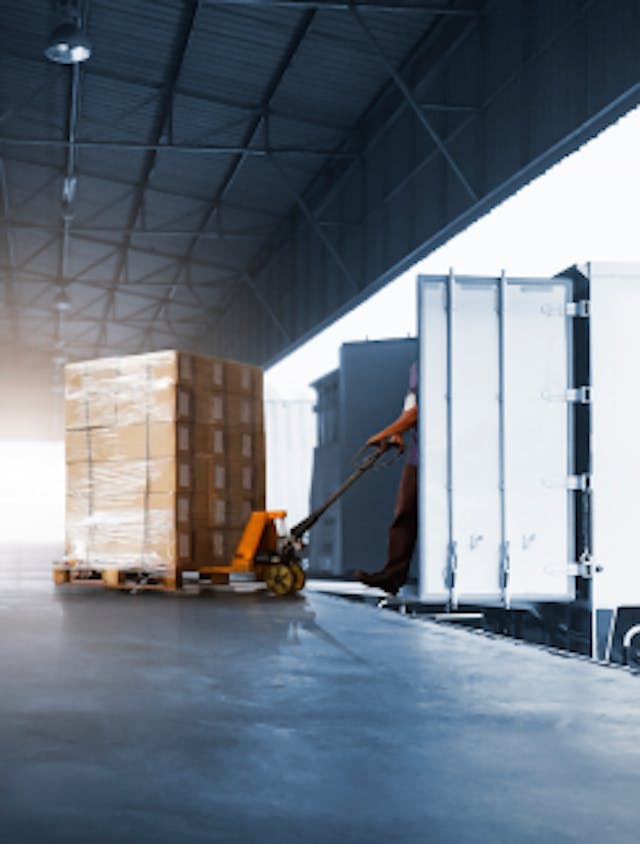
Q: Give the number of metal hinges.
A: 4